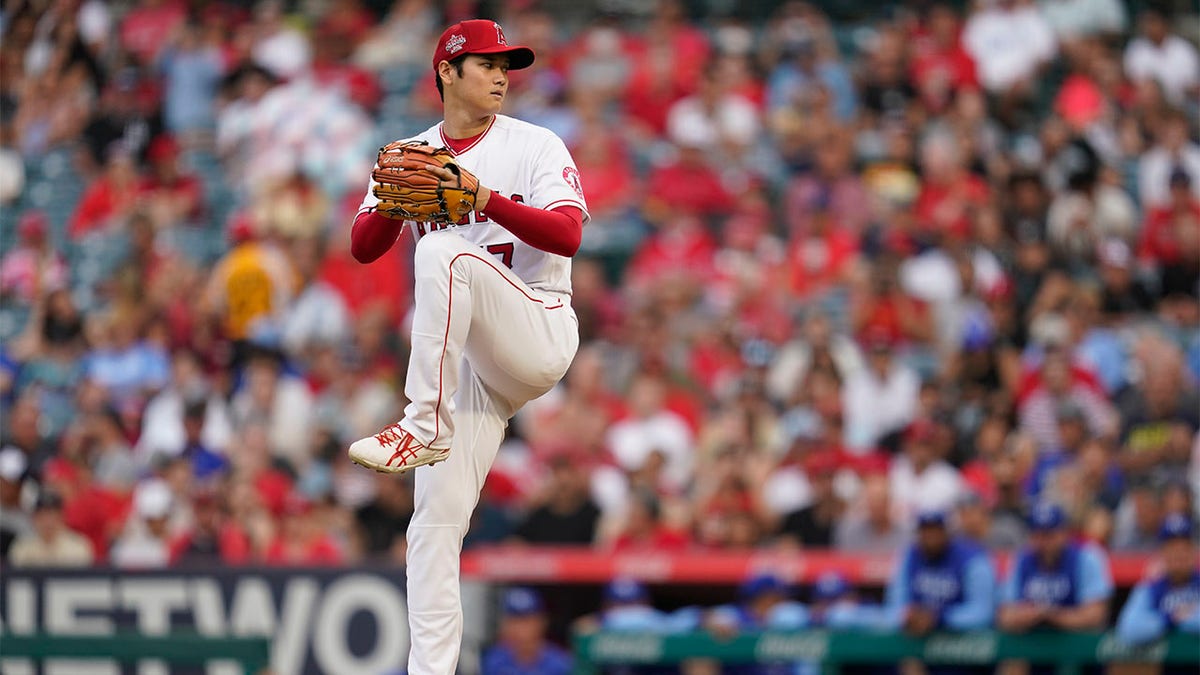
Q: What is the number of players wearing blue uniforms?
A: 7